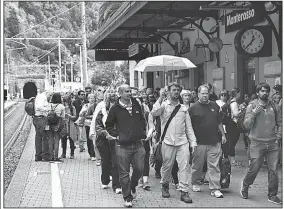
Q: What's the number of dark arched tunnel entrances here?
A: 1